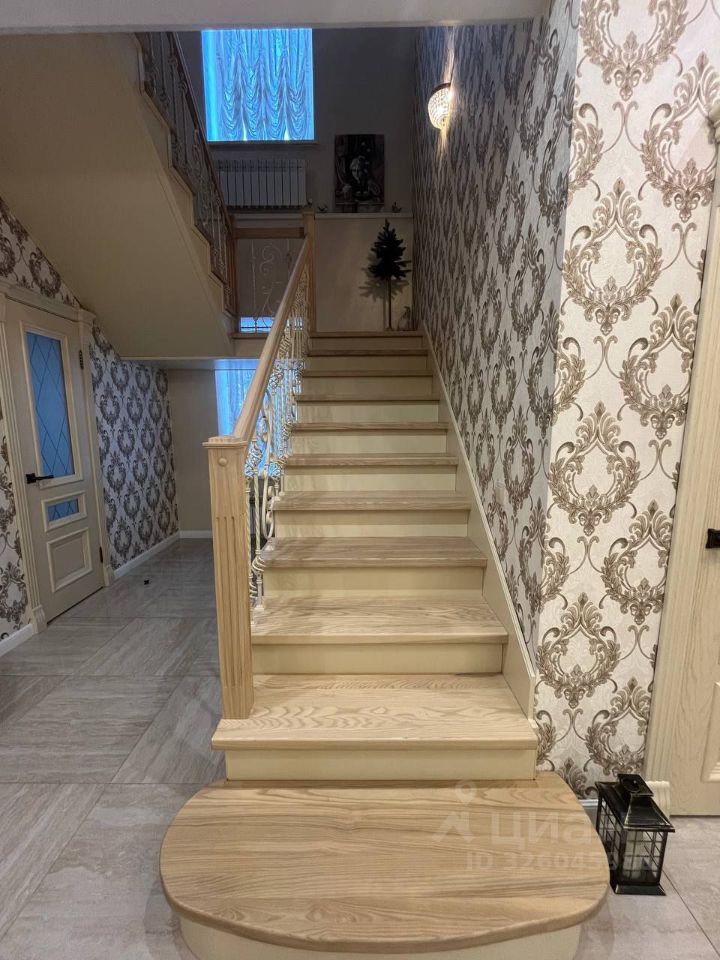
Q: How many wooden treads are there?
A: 11